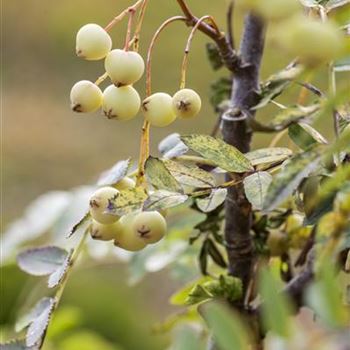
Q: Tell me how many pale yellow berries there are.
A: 11